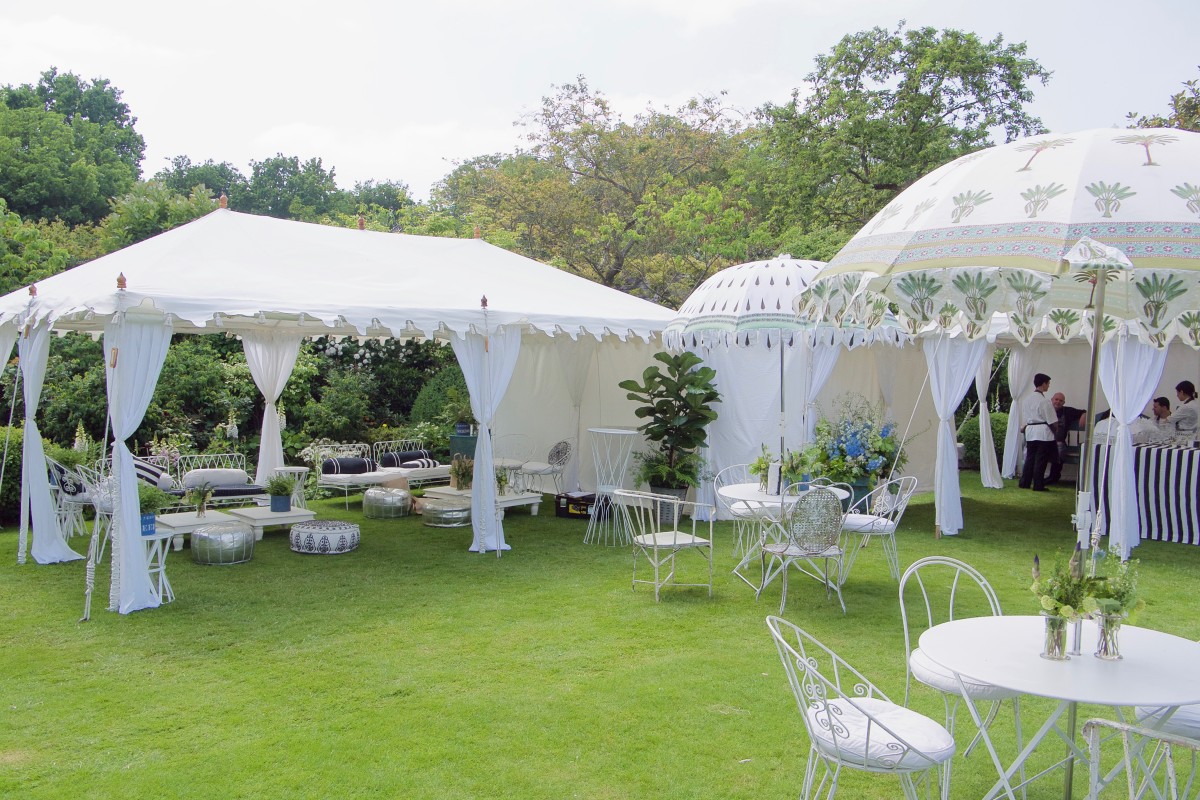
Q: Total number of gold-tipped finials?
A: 6